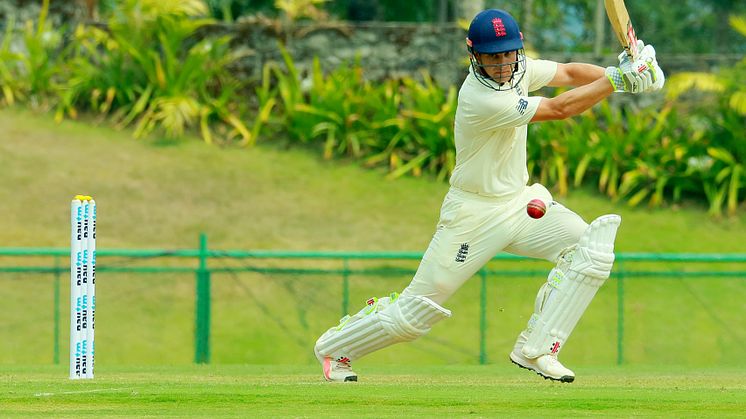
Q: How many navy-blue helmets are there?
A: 1